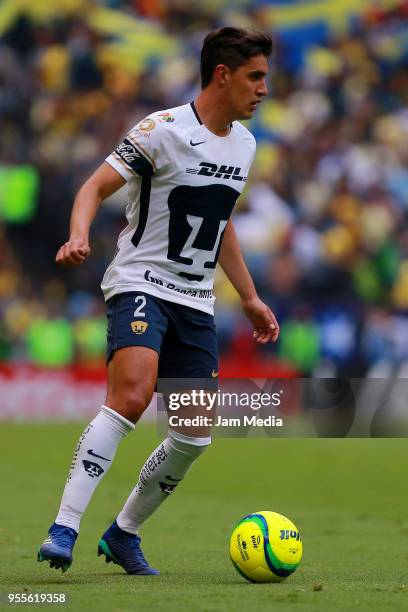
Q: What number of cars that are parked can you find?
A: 0